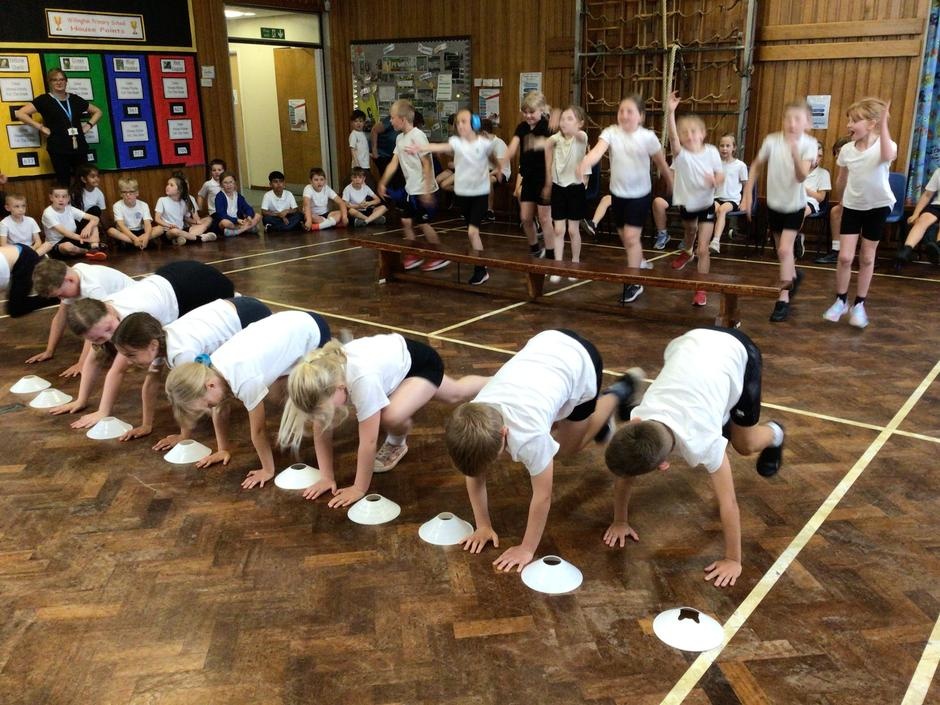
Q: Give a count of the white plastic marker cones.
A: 9